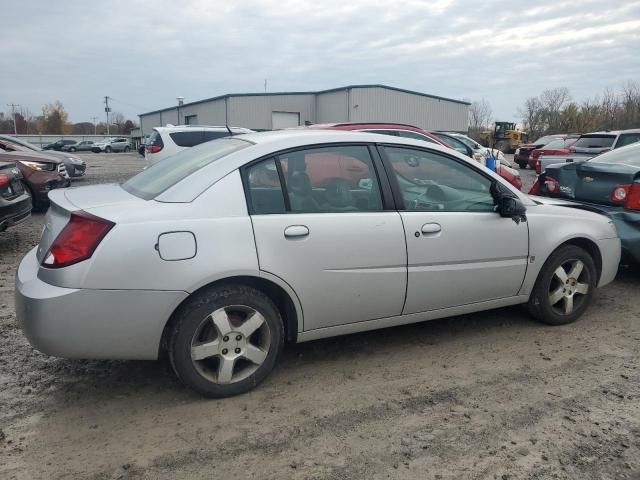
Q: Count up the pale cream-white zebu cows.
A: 0